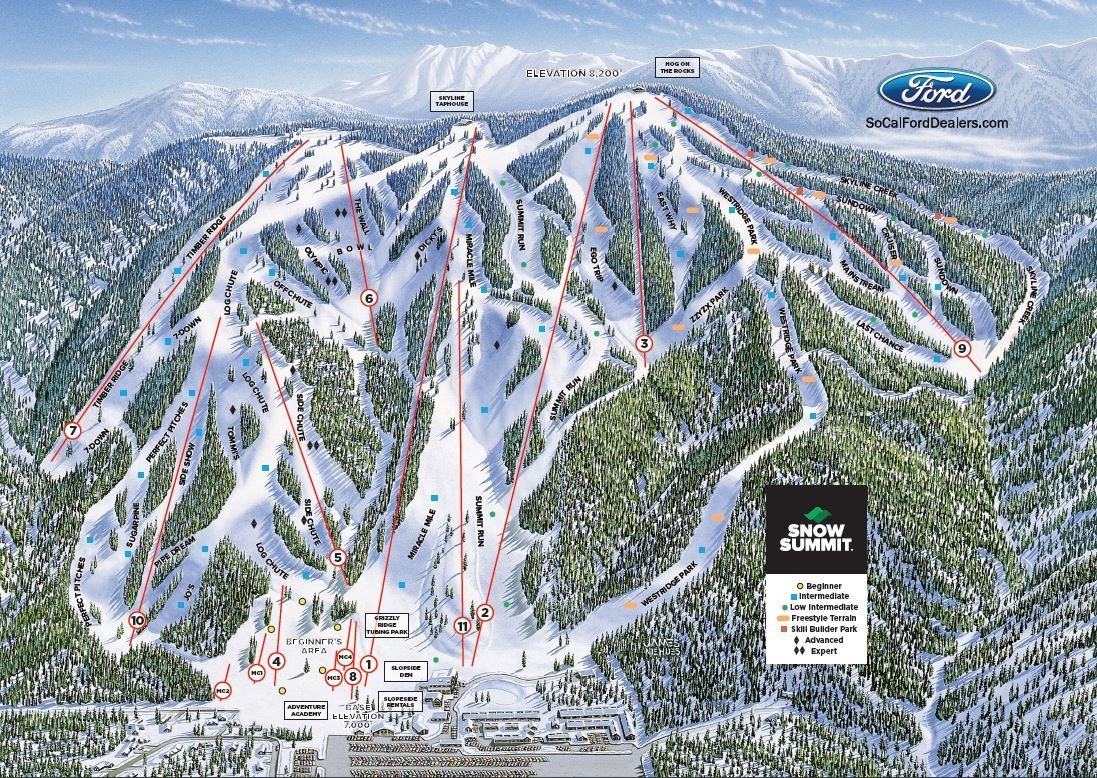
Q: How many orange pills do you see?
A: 14